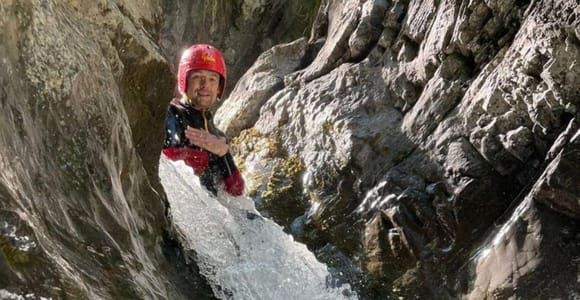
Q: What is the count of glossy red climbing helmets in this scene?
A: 1